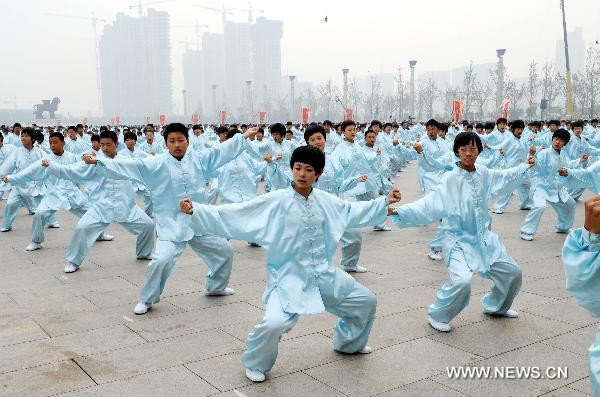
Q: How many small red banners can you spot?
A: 12